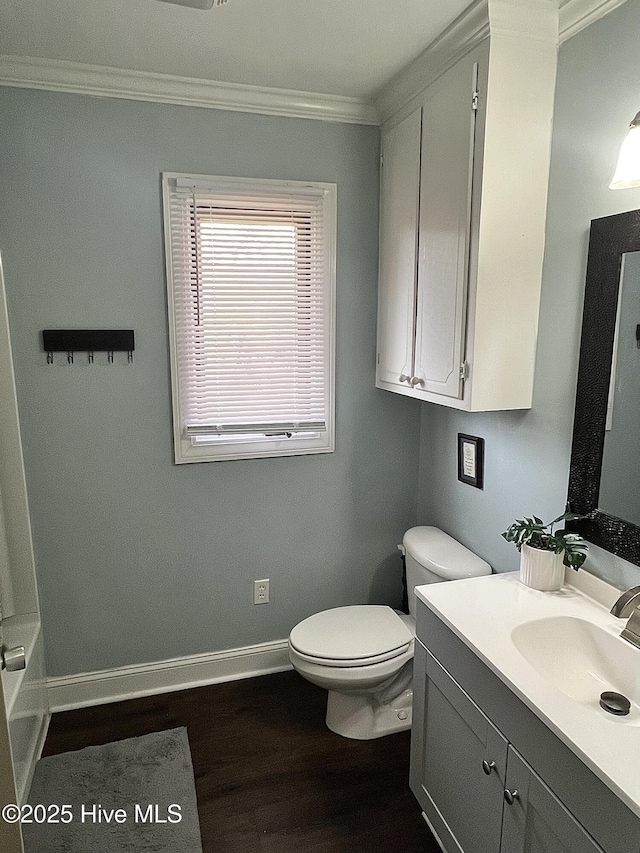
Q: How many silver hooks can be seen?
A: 5